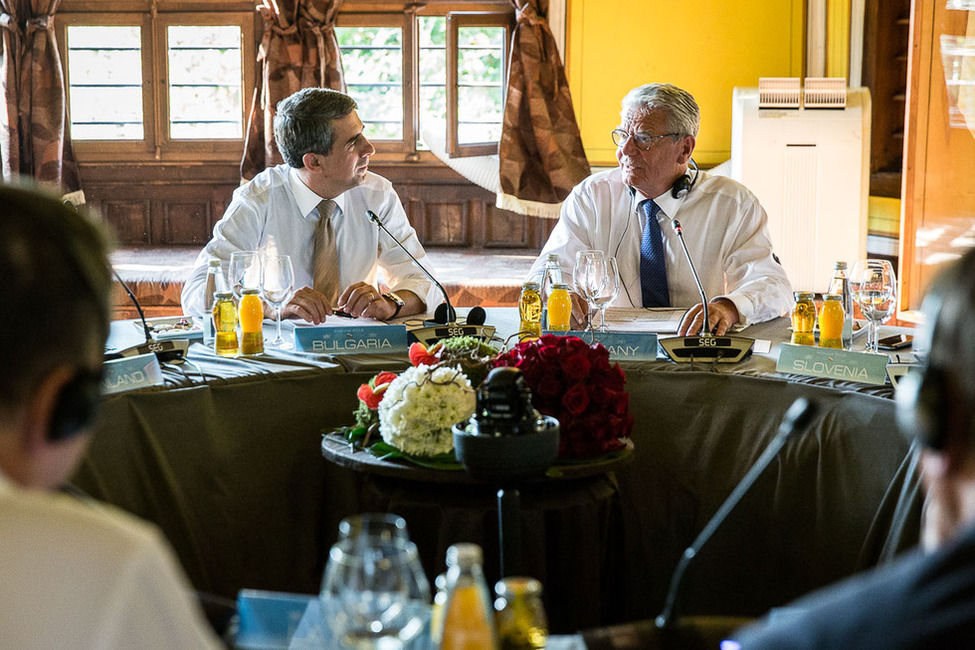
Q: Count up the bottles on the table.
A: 12